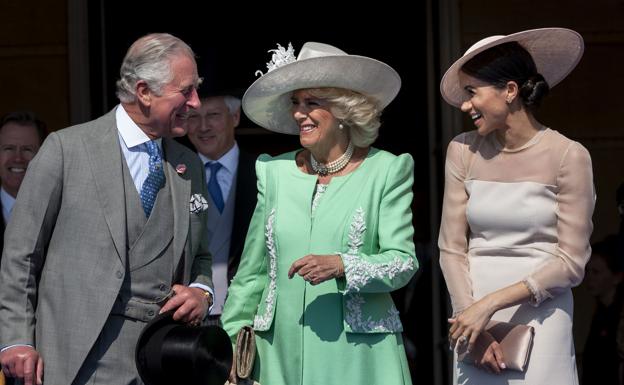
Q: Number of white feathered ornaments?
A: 1